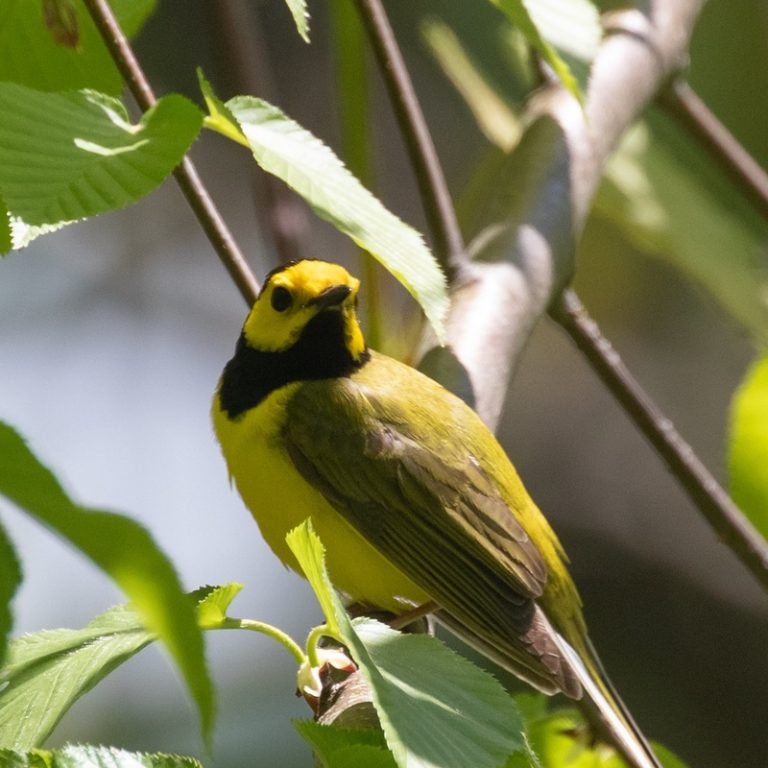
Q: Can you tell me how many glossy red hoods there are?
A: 0